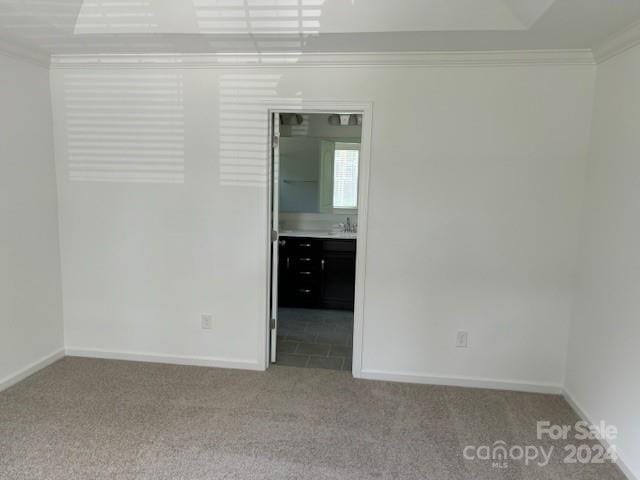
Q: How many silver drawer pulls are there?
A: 4